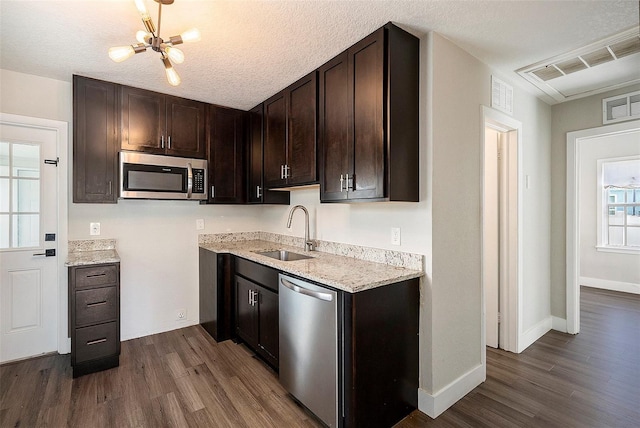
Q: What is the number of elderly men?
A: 0